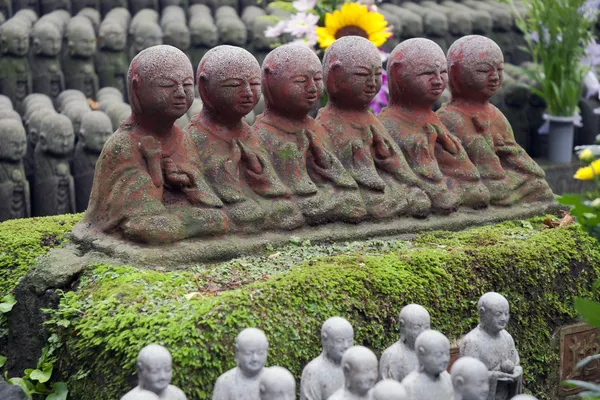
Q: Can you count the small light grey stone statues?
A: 12